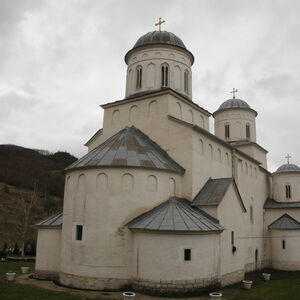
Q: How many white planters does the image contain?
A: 6